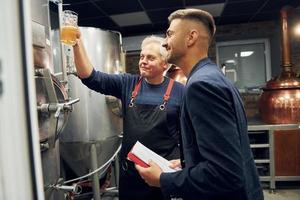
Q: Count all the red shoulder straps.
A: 2